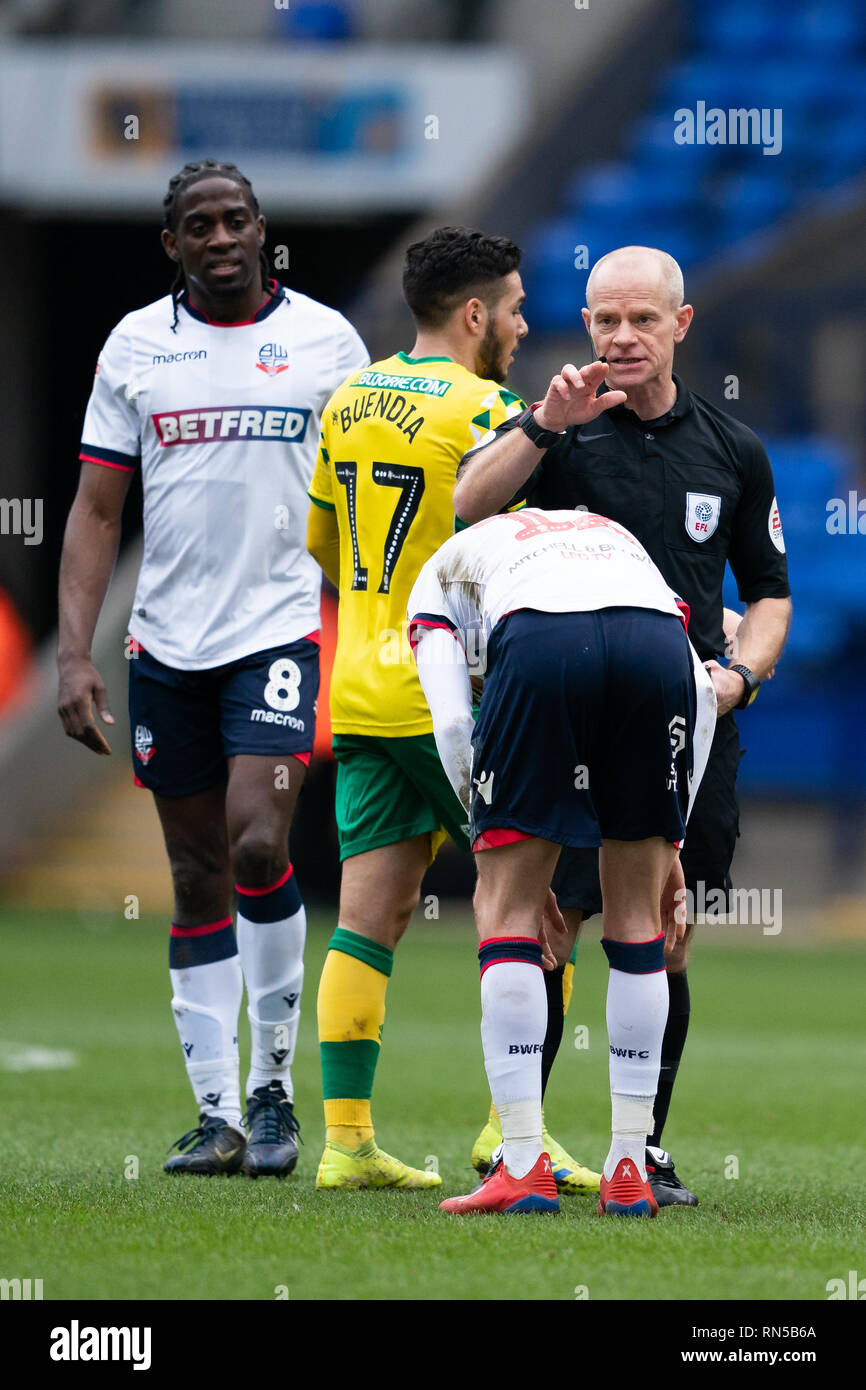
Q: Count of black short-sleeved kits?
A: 1